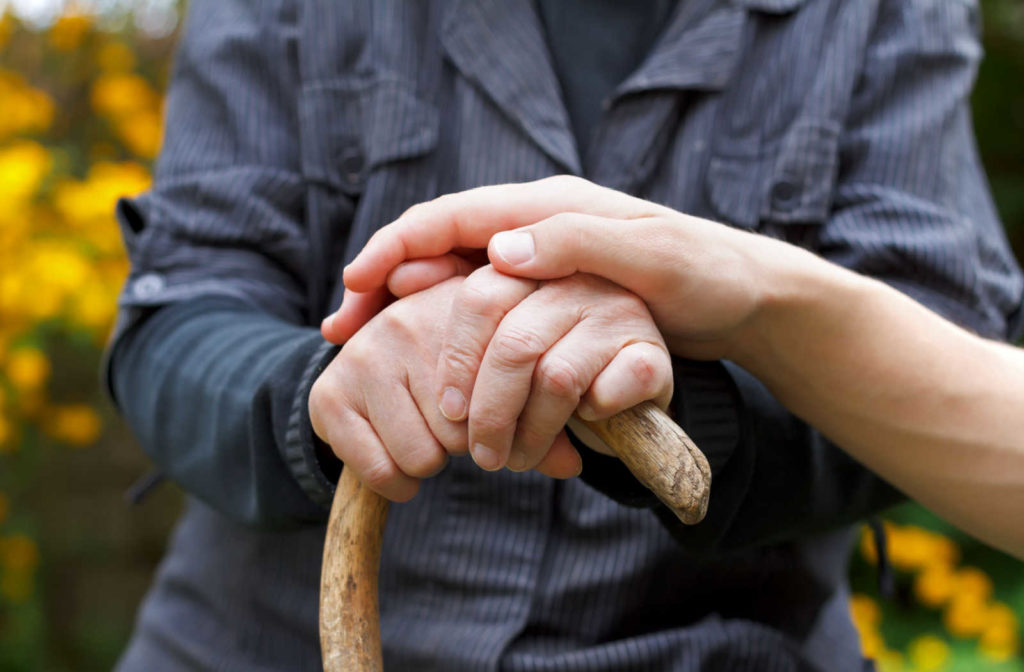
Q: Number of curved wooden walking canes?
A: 1